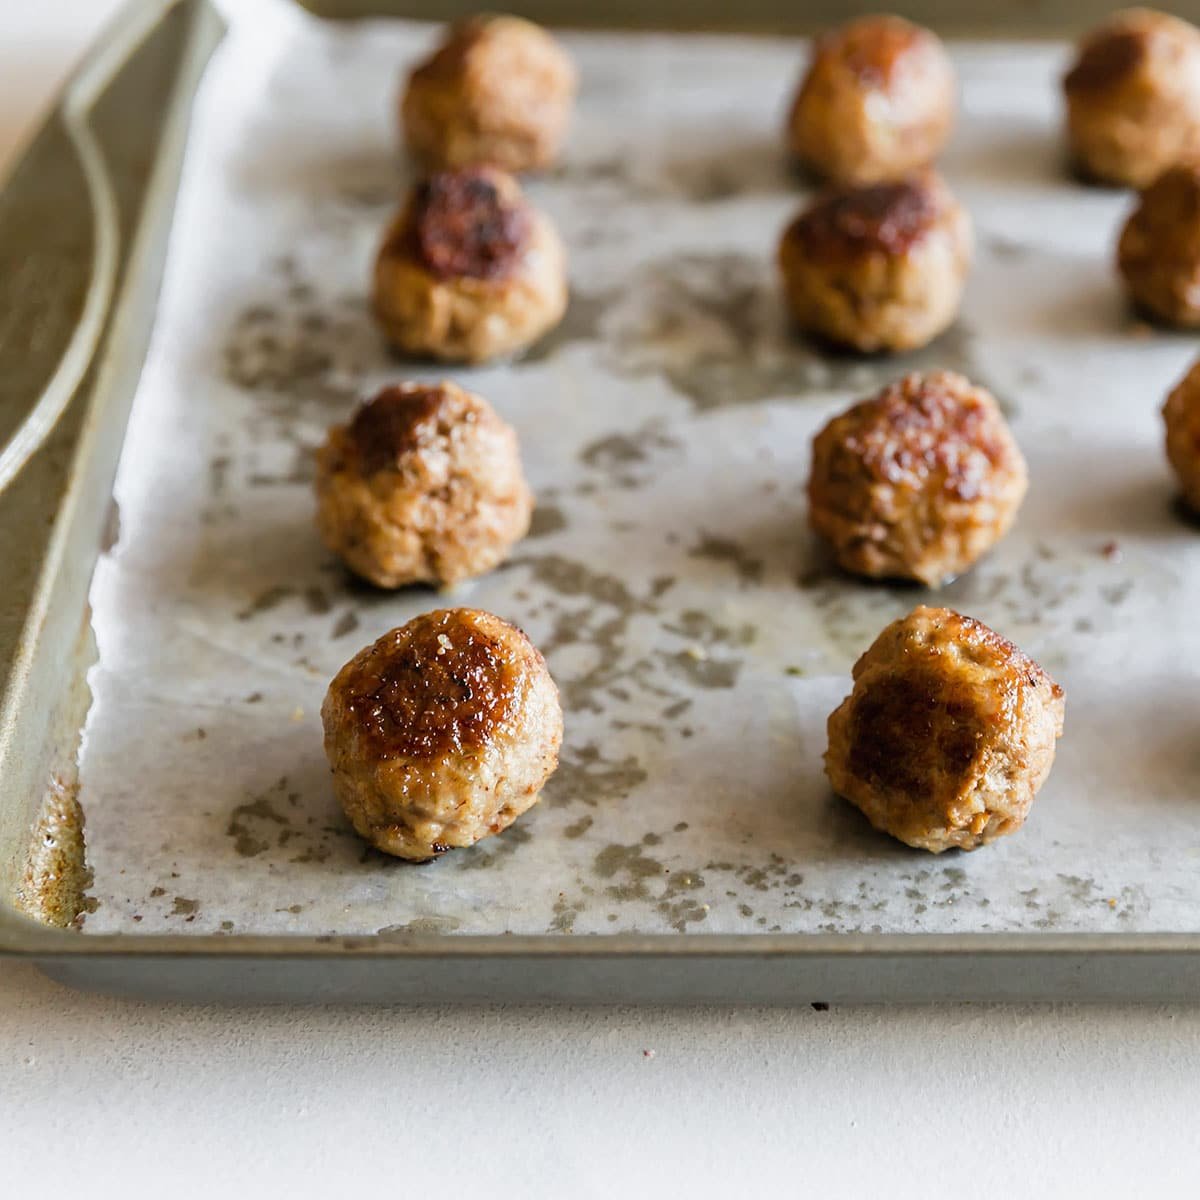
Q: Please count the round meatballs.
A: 11